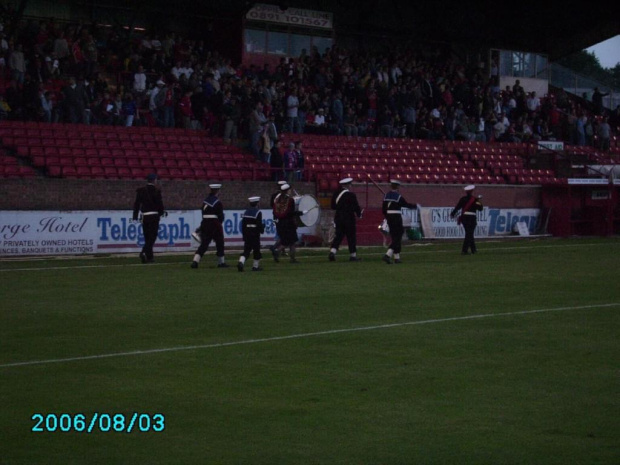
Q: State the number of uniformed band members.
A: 8